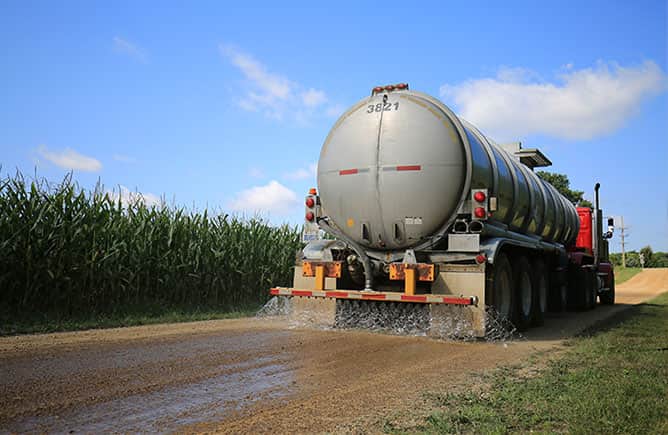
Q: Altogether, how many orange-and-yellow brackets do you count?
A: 2